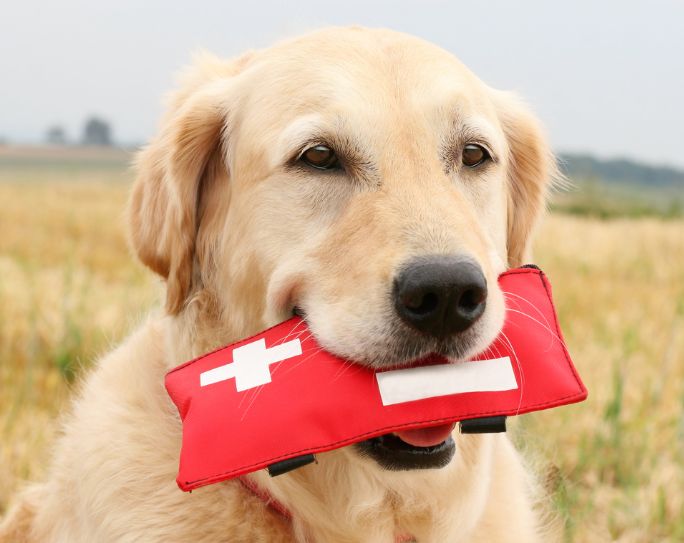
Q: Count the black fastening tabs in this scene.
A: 2